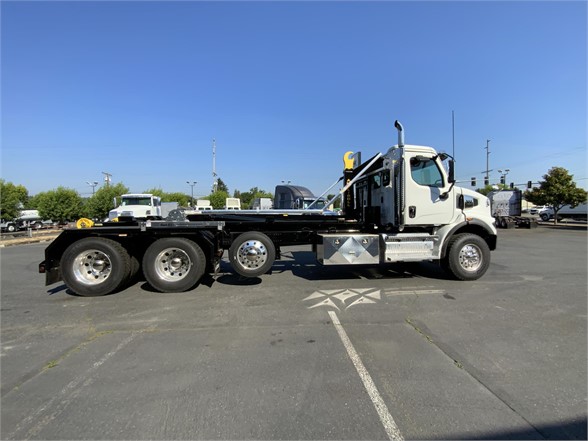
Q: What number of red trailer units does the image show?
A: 0